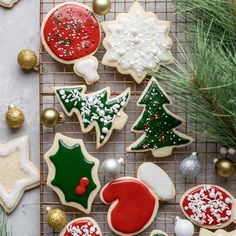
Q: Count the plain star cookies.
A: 1